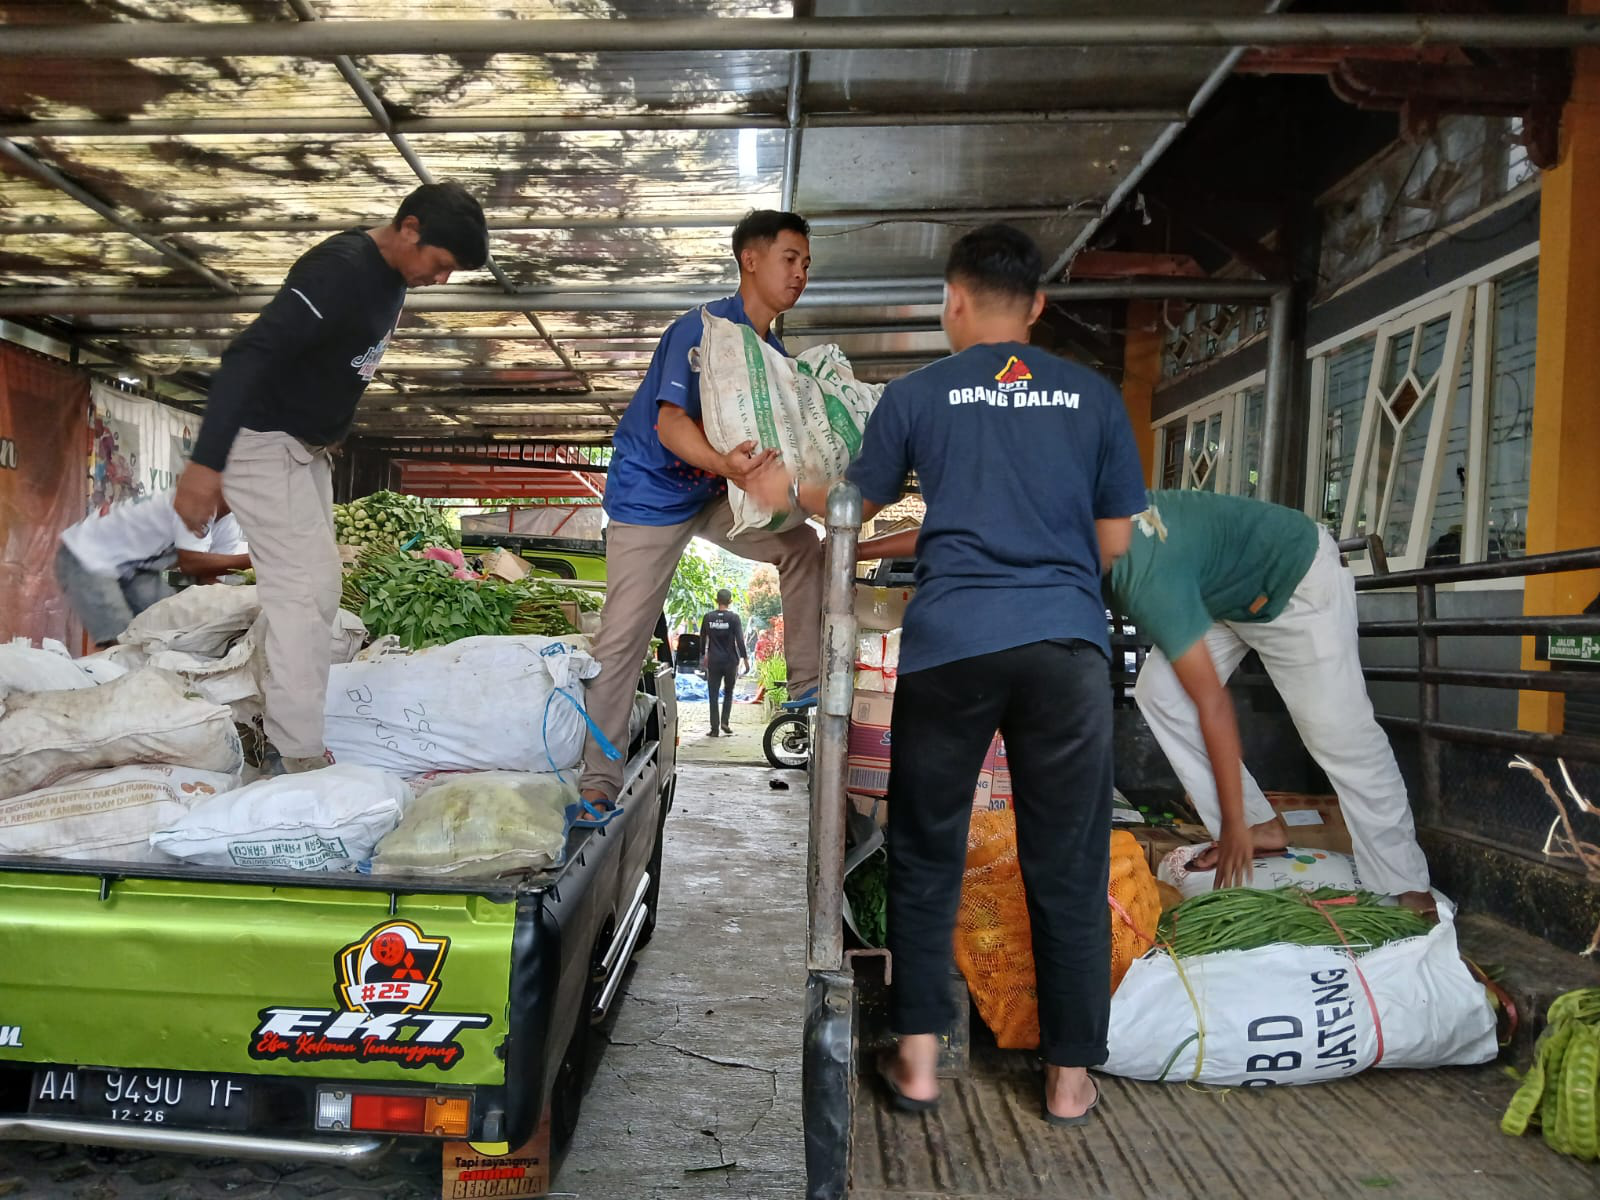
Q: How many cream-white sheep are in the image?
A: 0